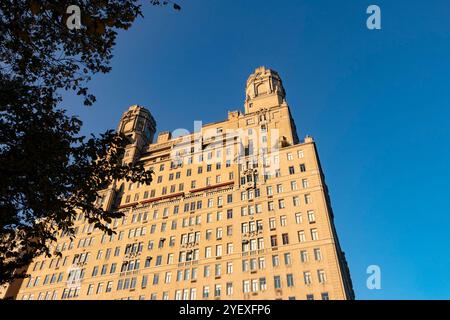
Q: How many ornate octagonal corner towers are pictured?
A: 2